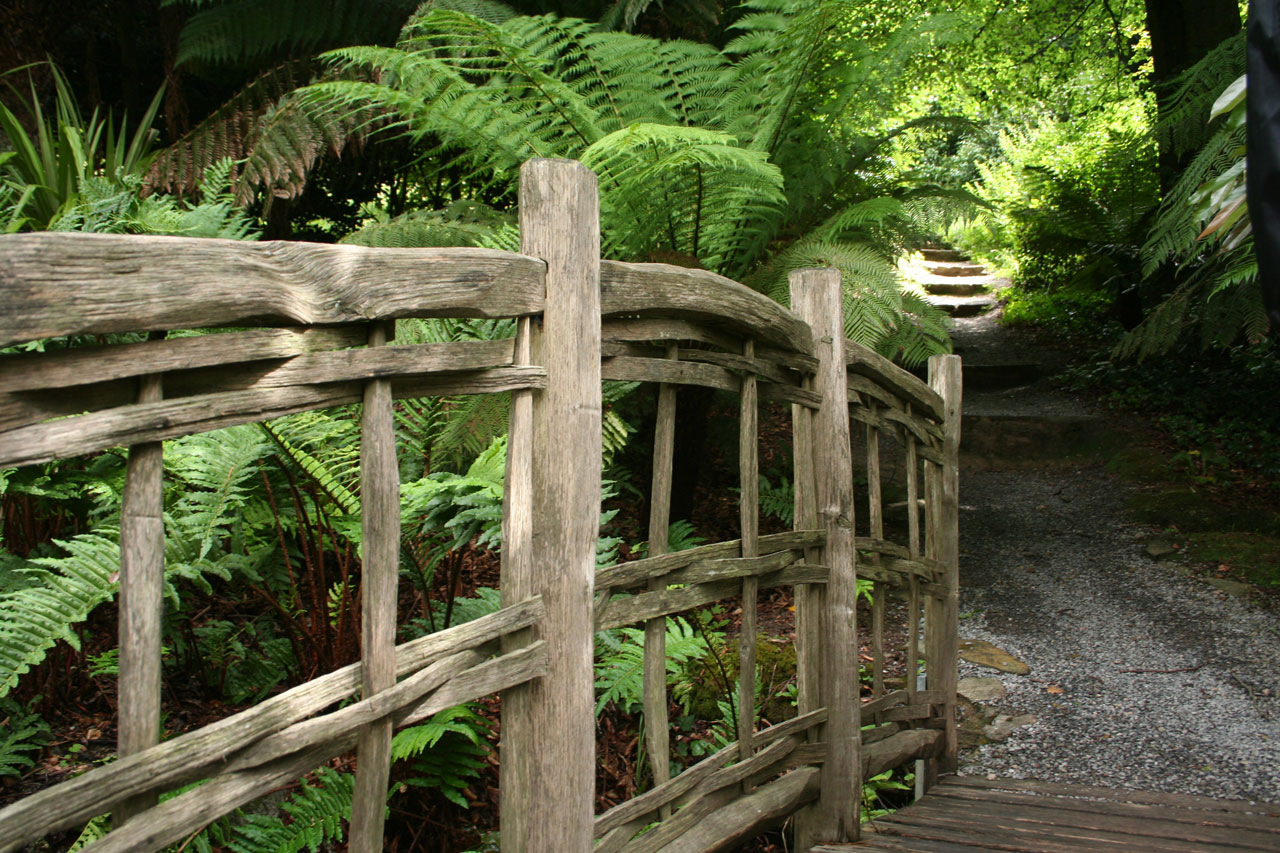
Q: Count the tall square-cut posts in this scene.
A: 3